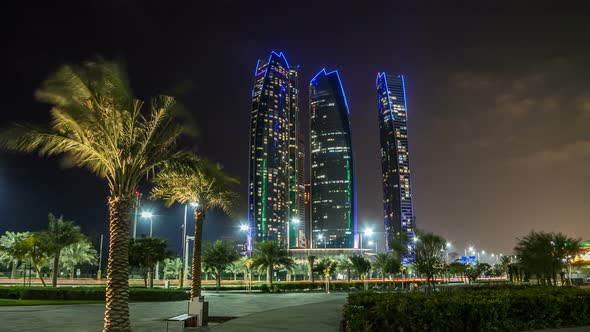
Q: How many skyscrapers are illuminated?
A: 3